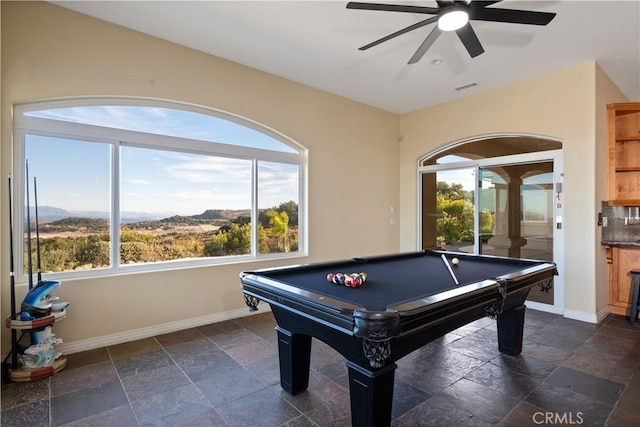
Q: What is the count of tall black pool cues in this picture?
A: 3